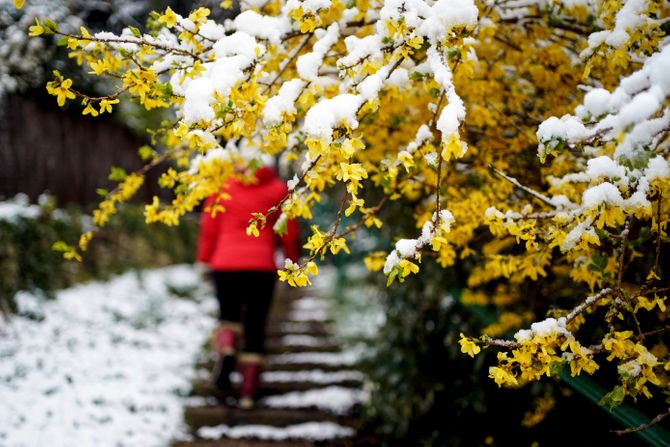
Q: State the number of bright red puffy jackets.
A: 1